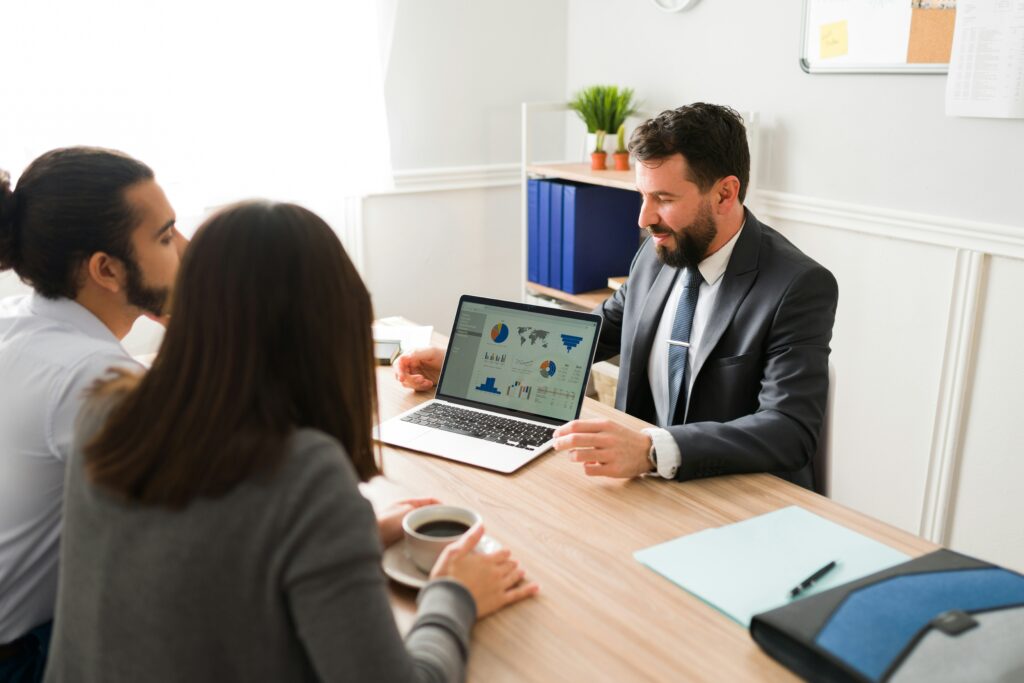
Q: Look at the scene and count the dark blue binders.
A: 4